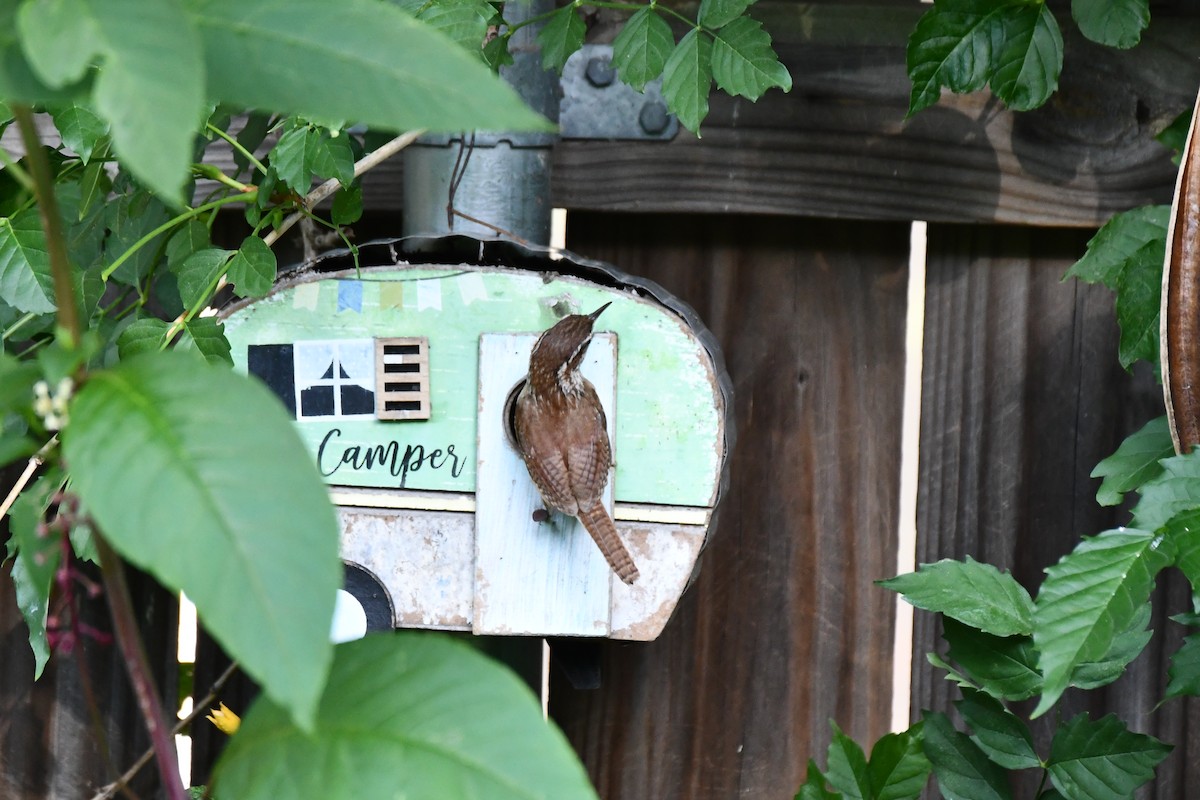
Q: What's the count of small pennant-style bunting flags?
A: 5